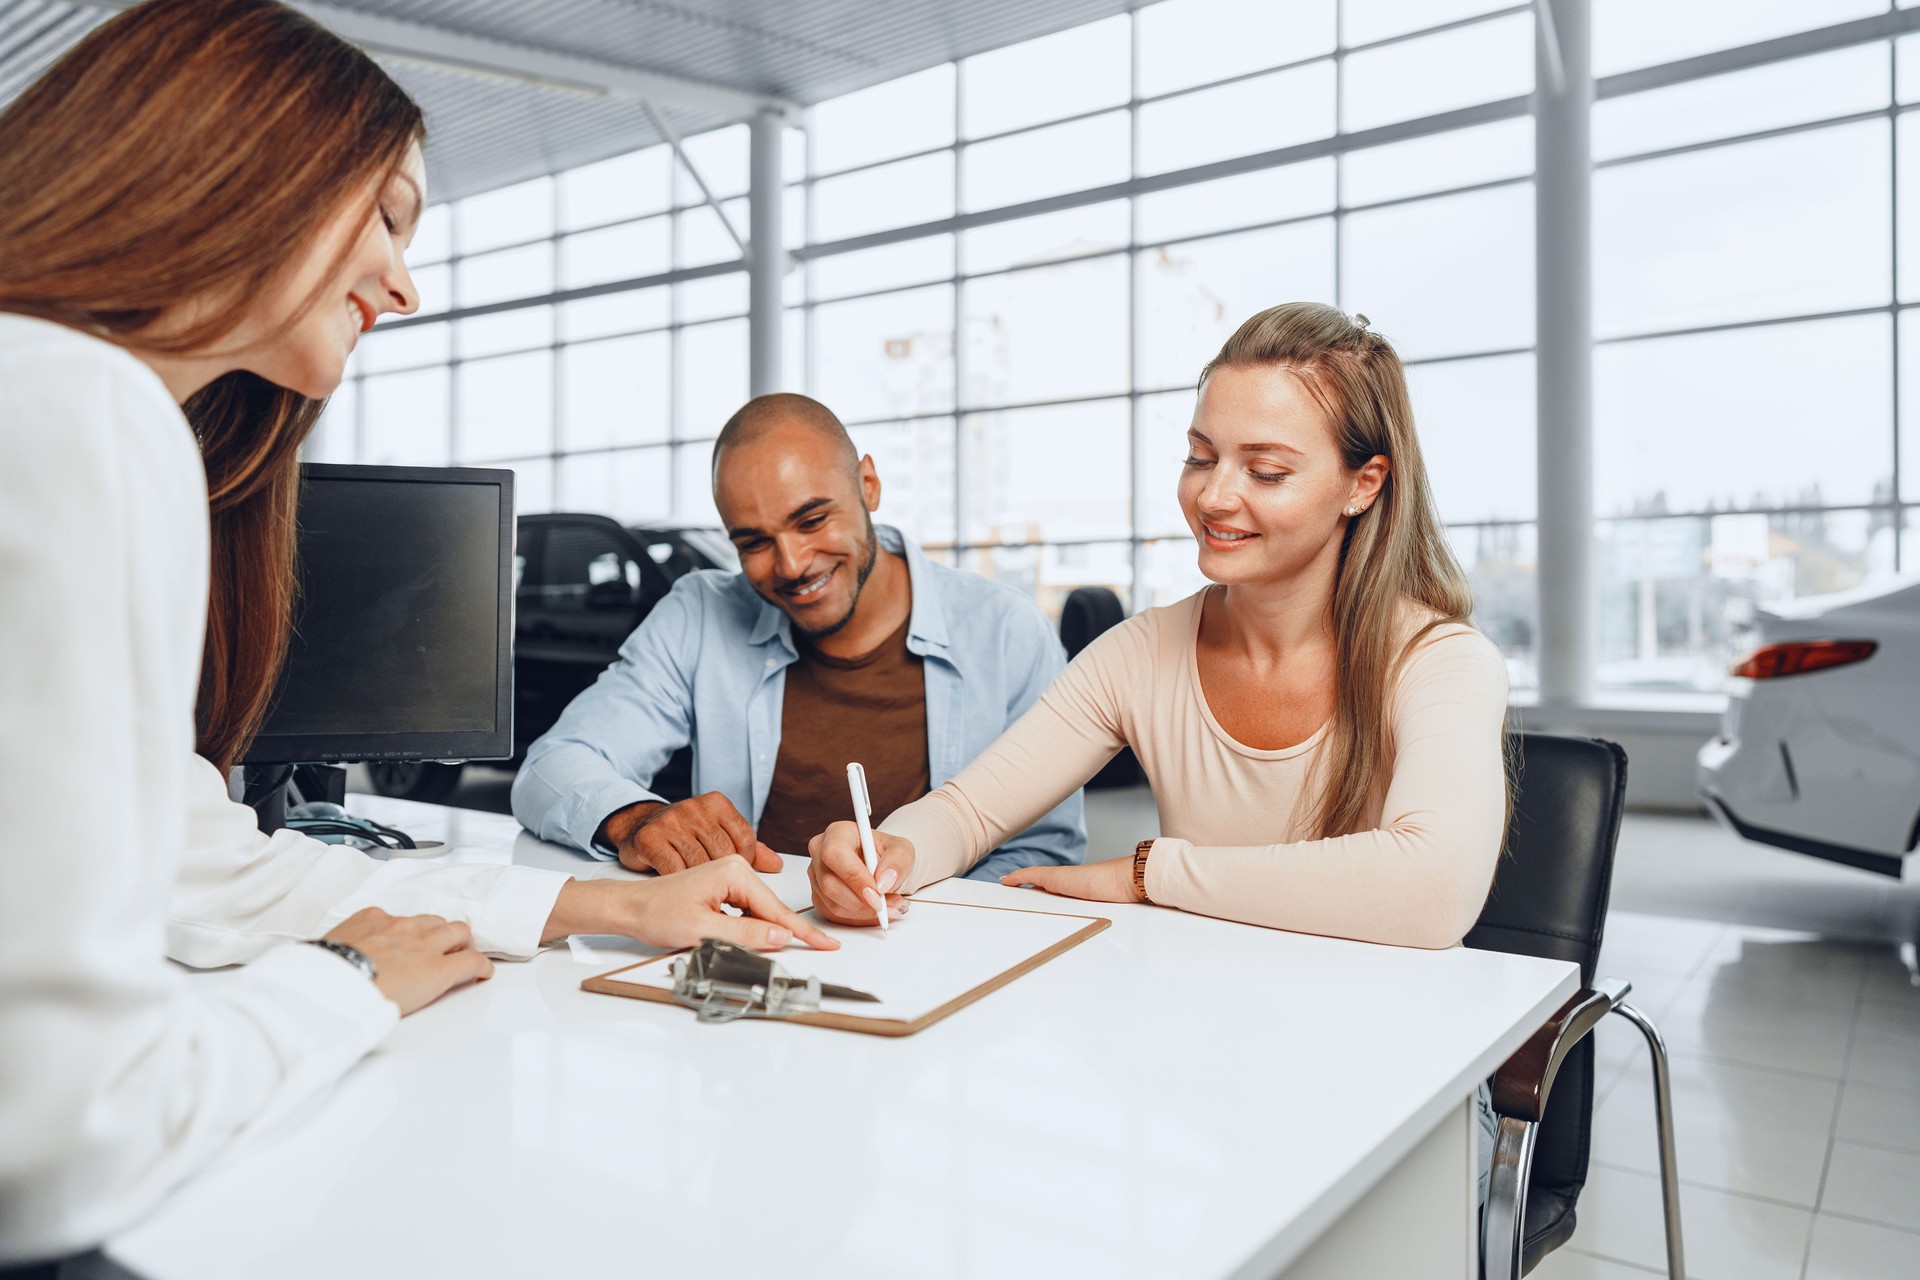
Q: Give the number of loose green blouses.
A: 0